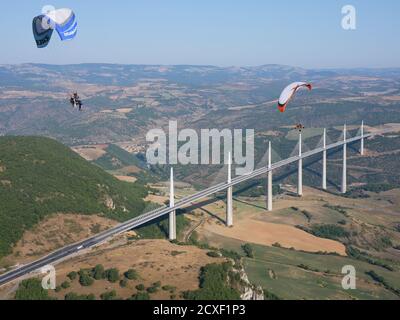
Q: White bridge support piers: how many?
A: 7